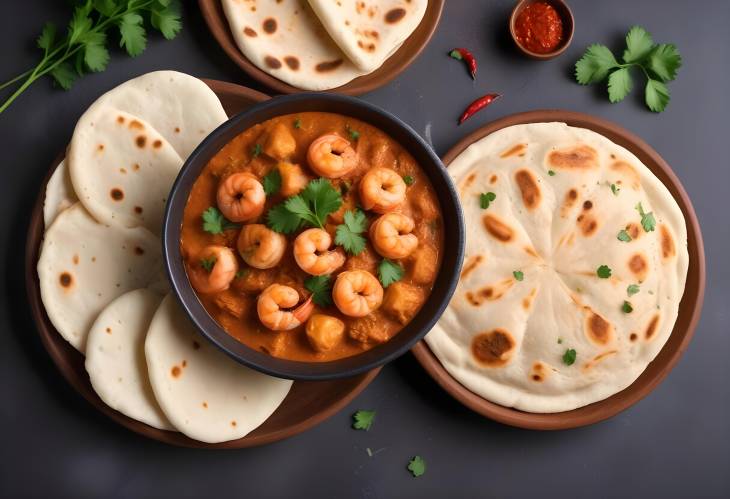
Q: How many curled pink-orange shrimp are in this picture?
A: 9